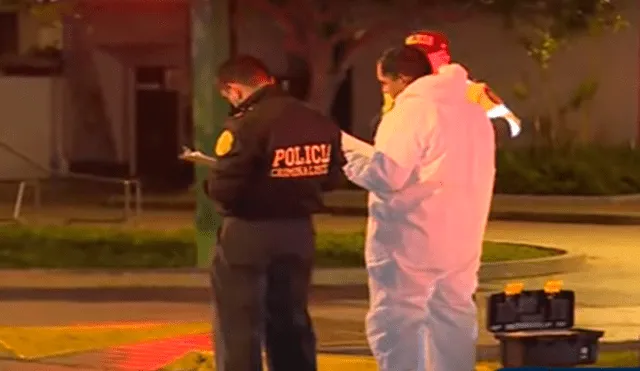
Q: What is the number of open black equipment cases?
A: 1